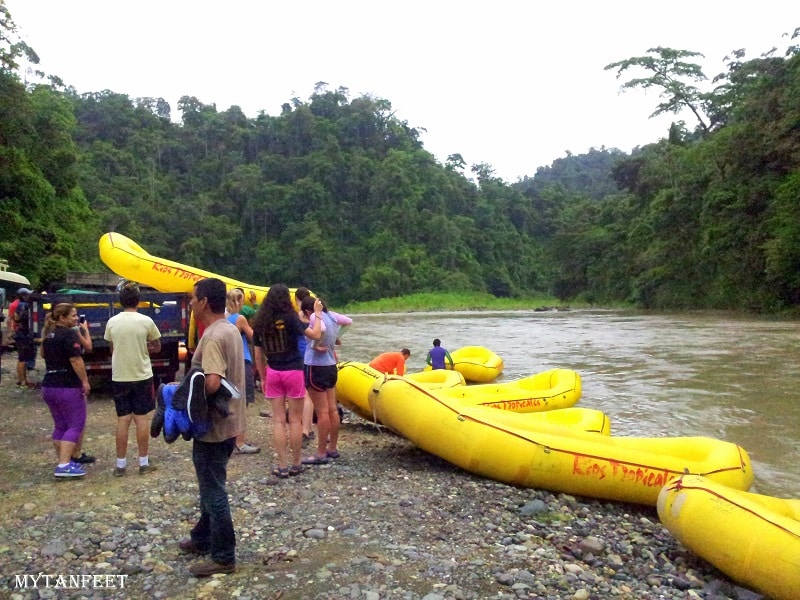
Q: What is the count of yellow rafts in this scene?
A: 7